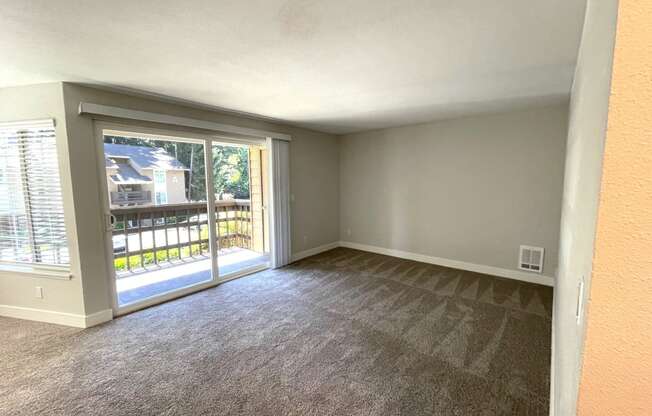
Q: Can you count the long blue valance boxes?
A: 0